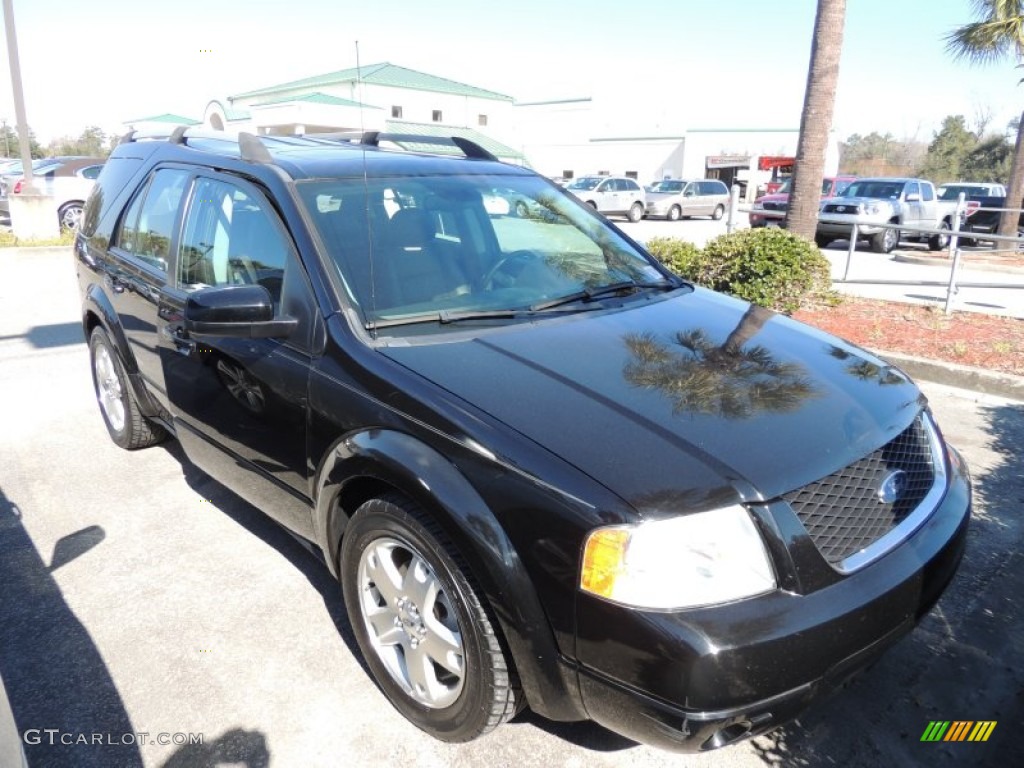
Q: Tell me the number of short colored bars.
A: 9